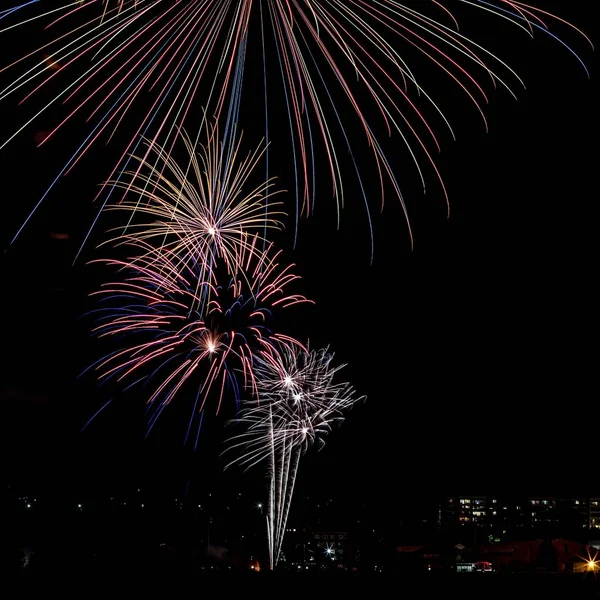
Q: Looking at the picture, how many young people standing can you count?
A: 0